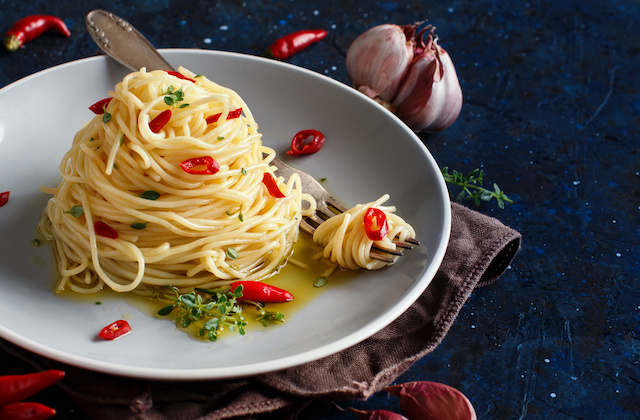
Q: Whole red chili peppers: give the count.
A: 5